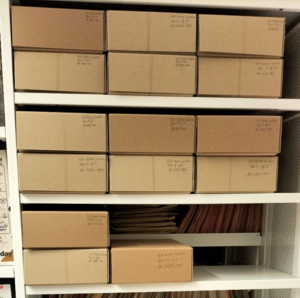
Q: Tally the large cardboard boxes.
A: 15